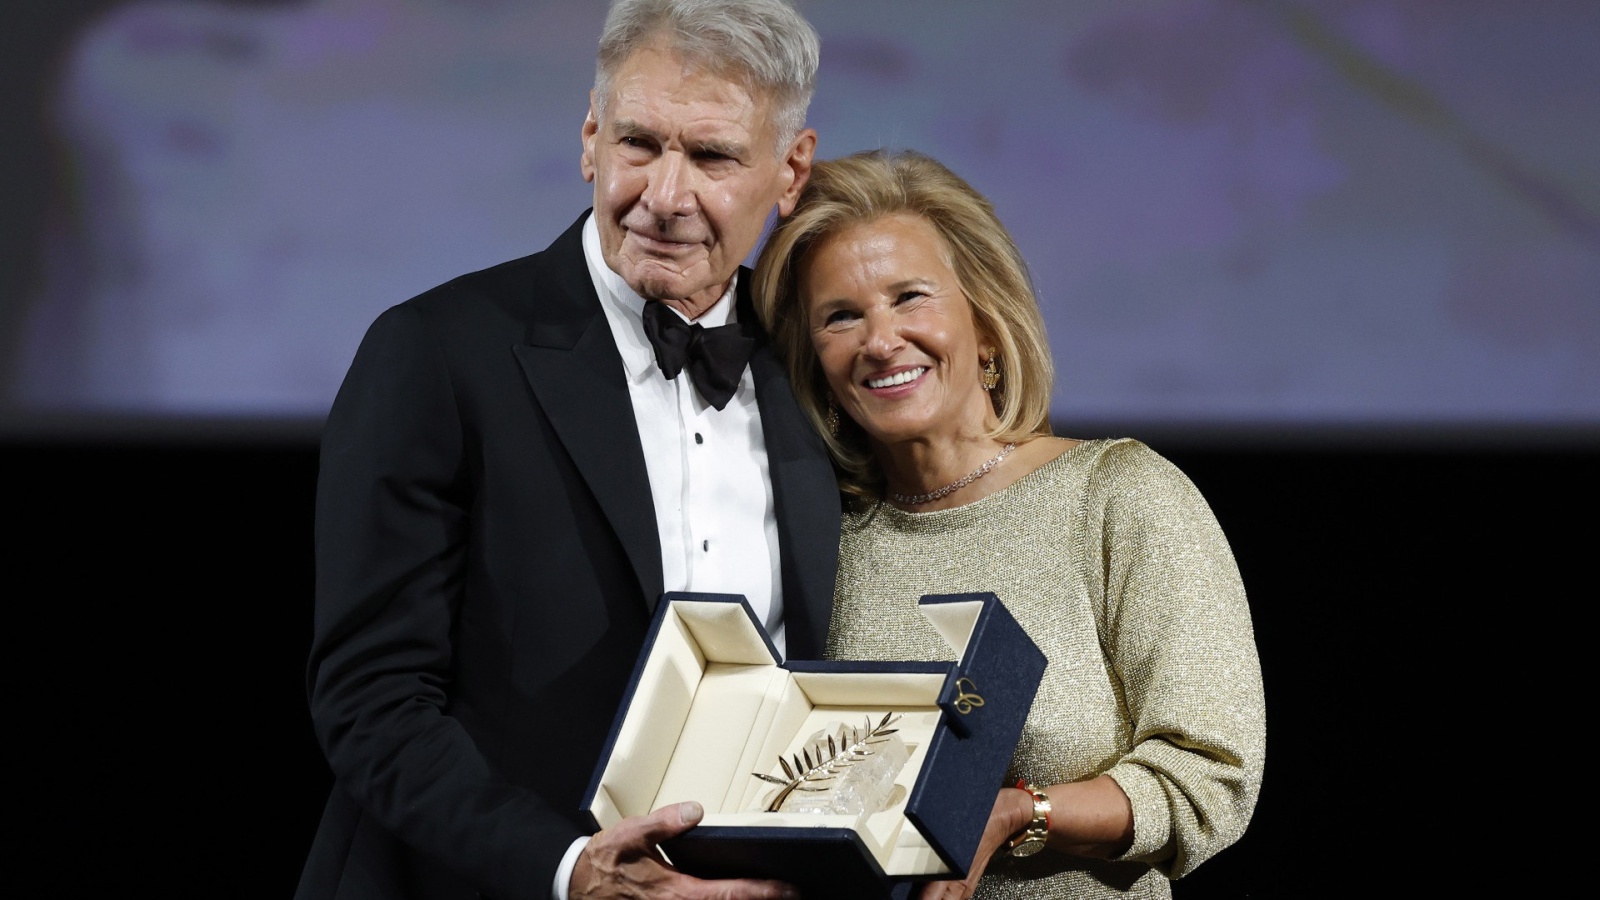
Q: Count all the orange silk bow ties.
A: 0